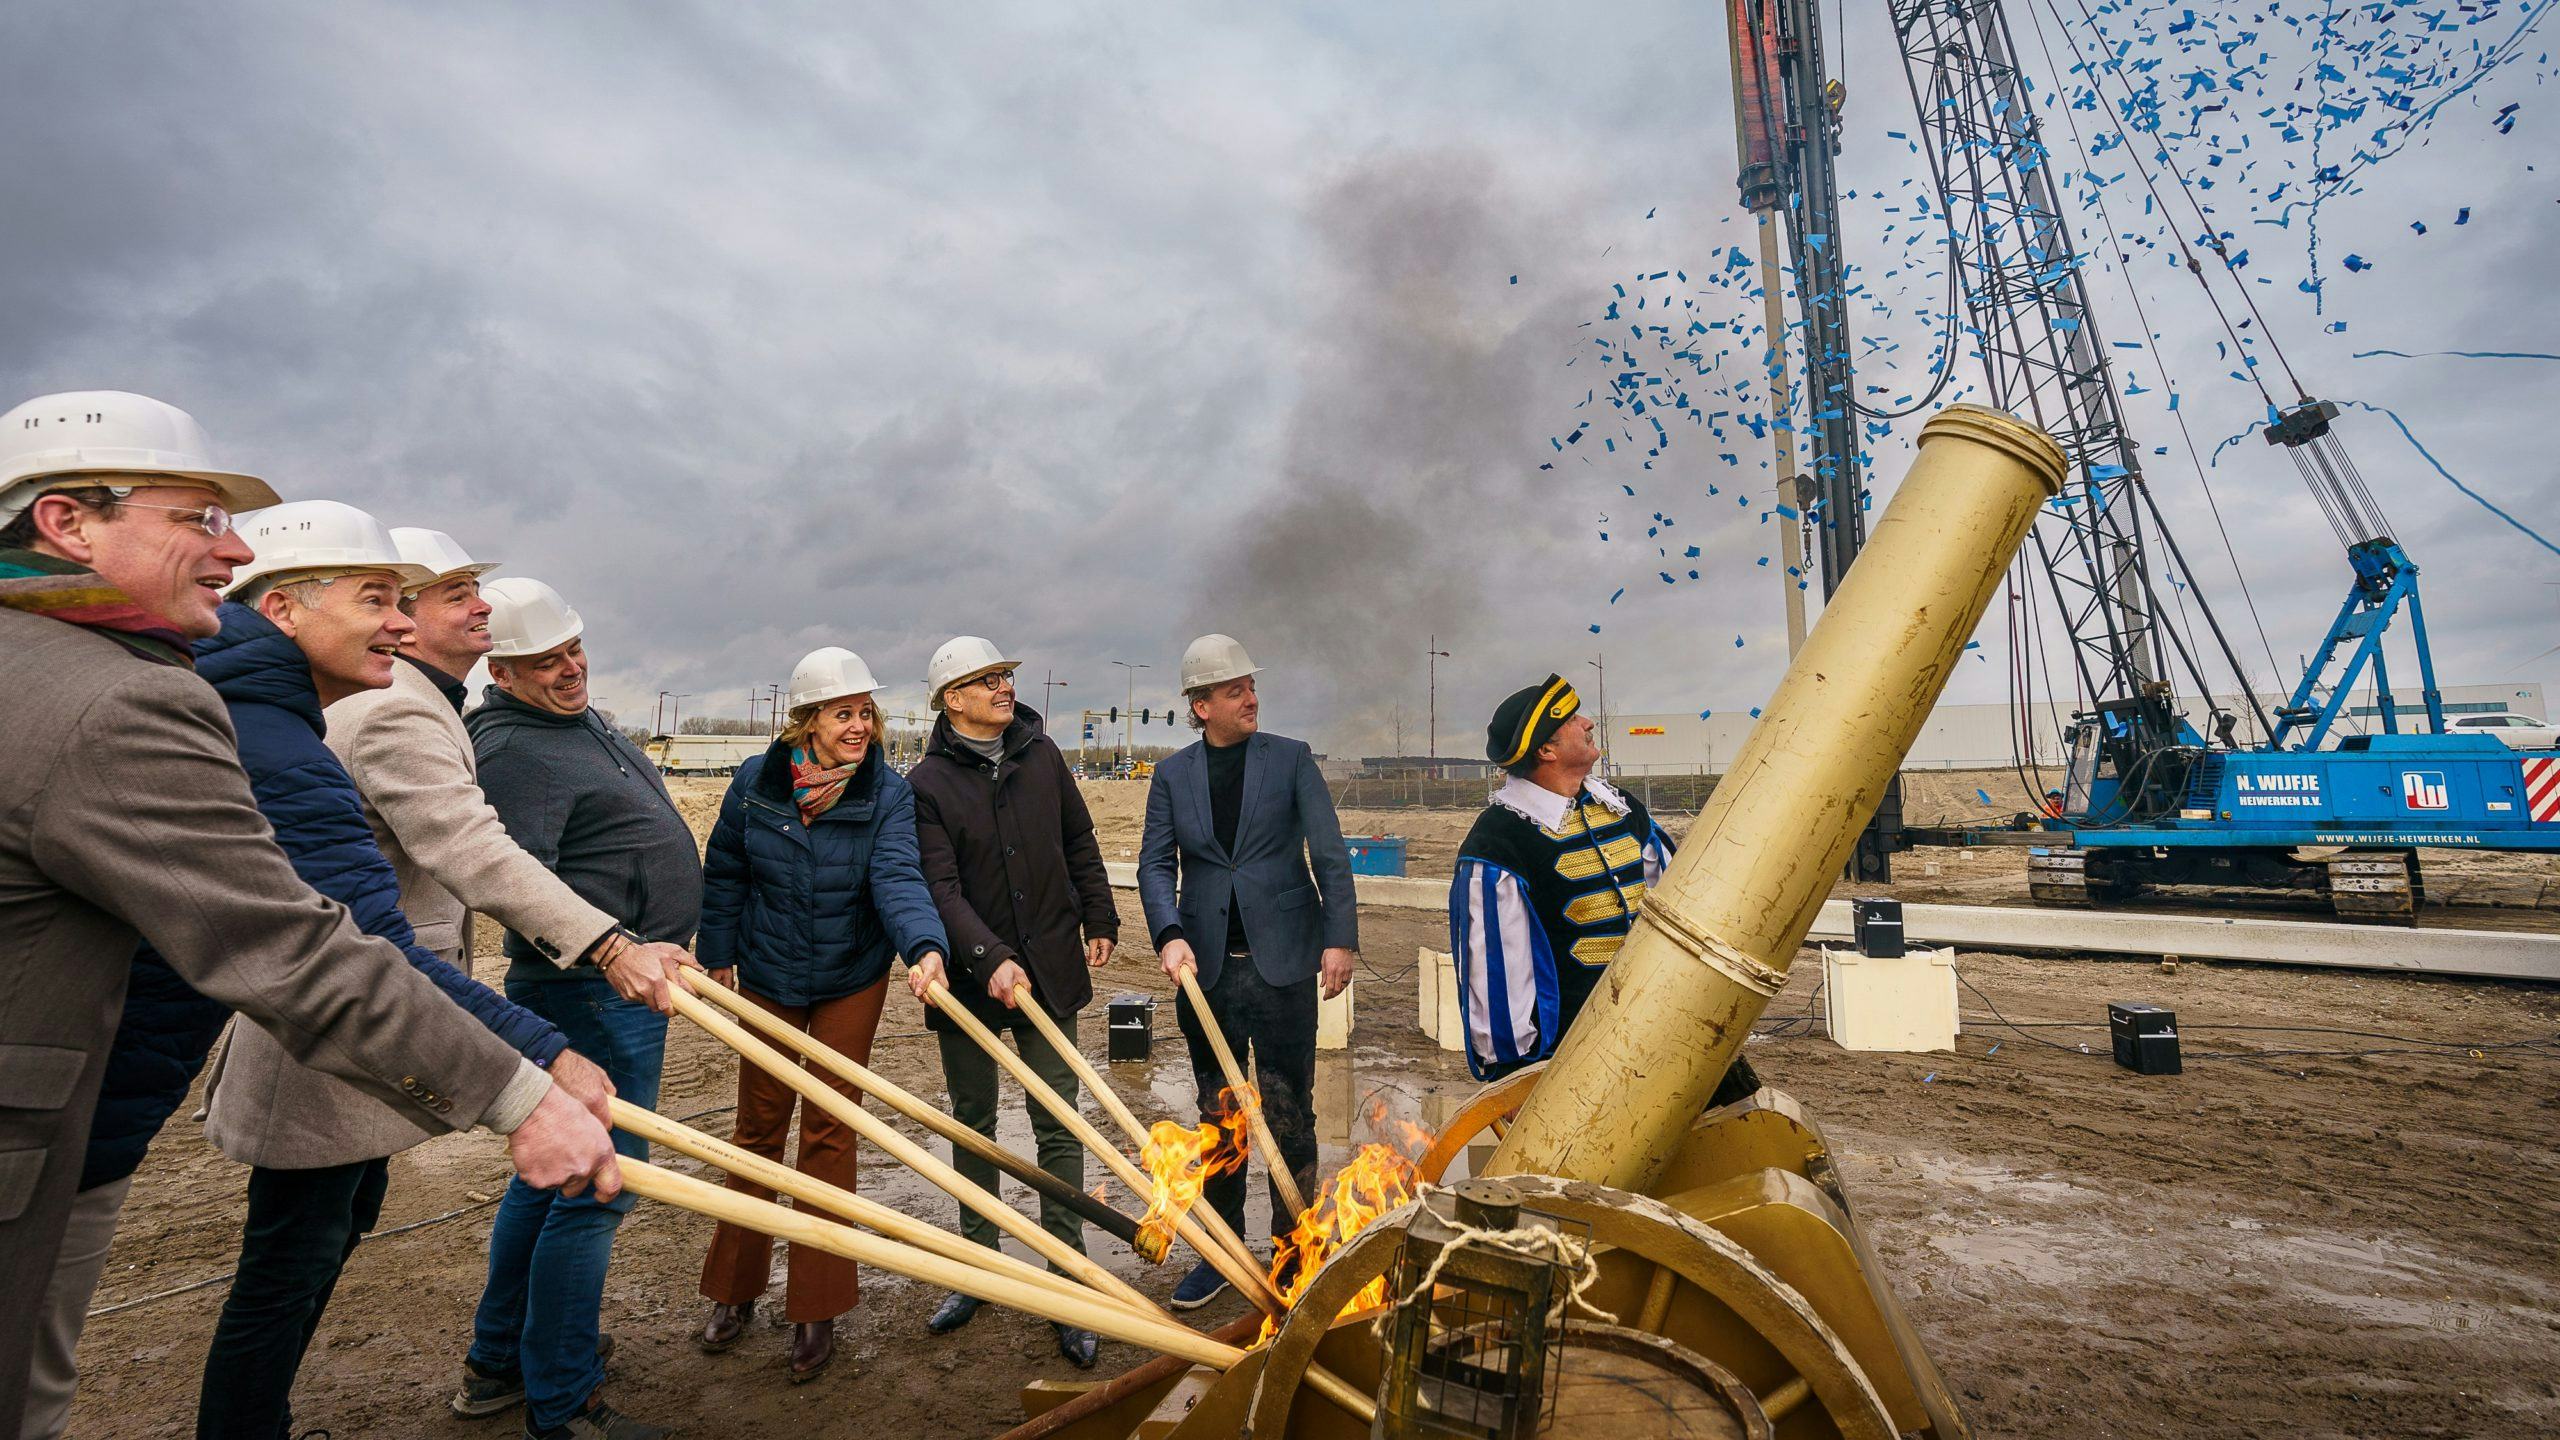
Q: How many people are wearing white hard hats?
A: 7